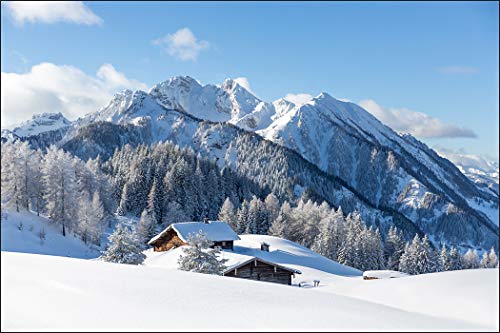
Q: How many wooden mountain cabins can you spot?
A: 2